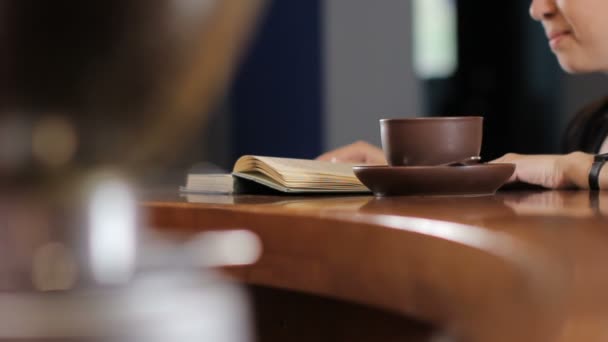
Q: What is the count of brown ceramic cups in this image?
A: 1